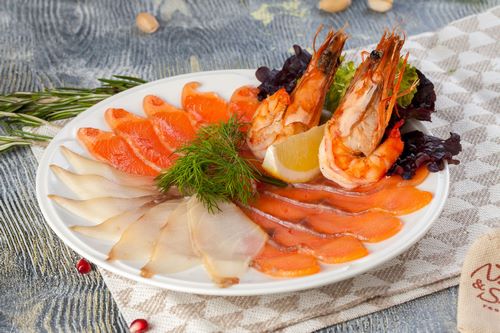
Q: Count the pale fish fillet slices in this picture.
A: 7